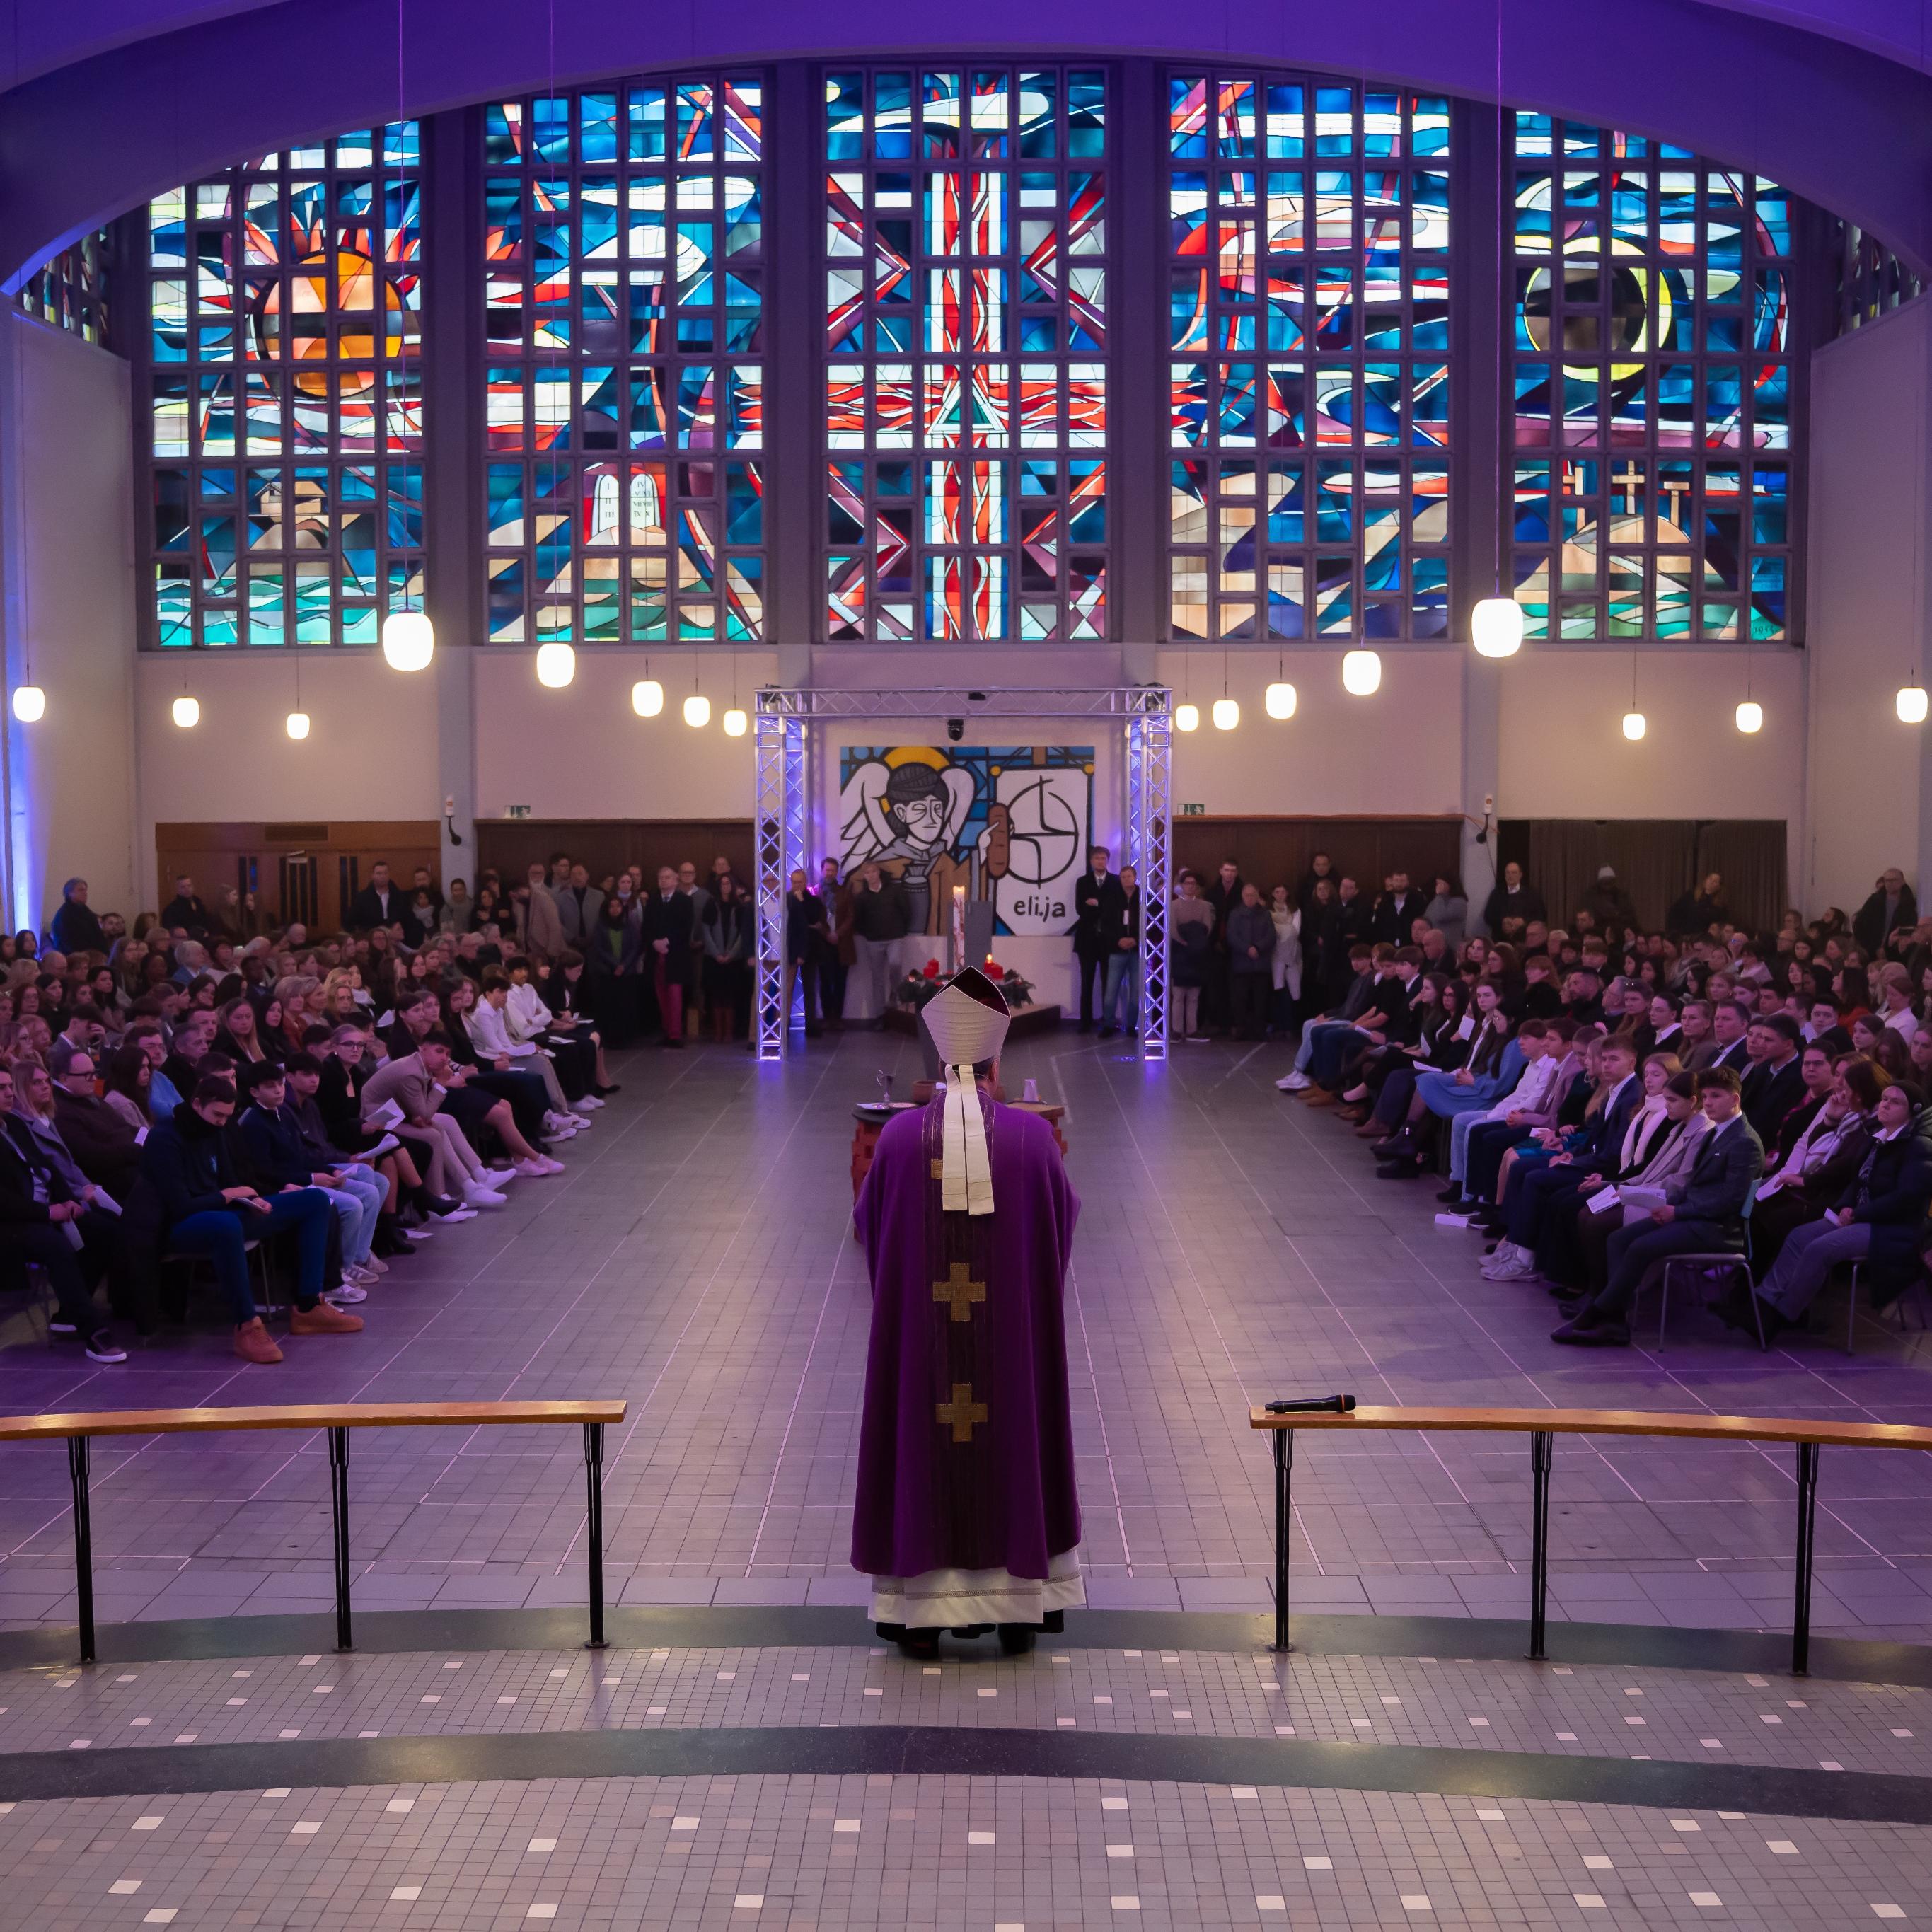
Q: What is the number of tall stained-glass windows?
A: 5